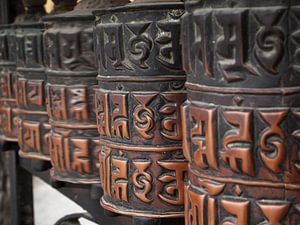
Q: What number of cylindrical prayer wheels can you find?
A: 5